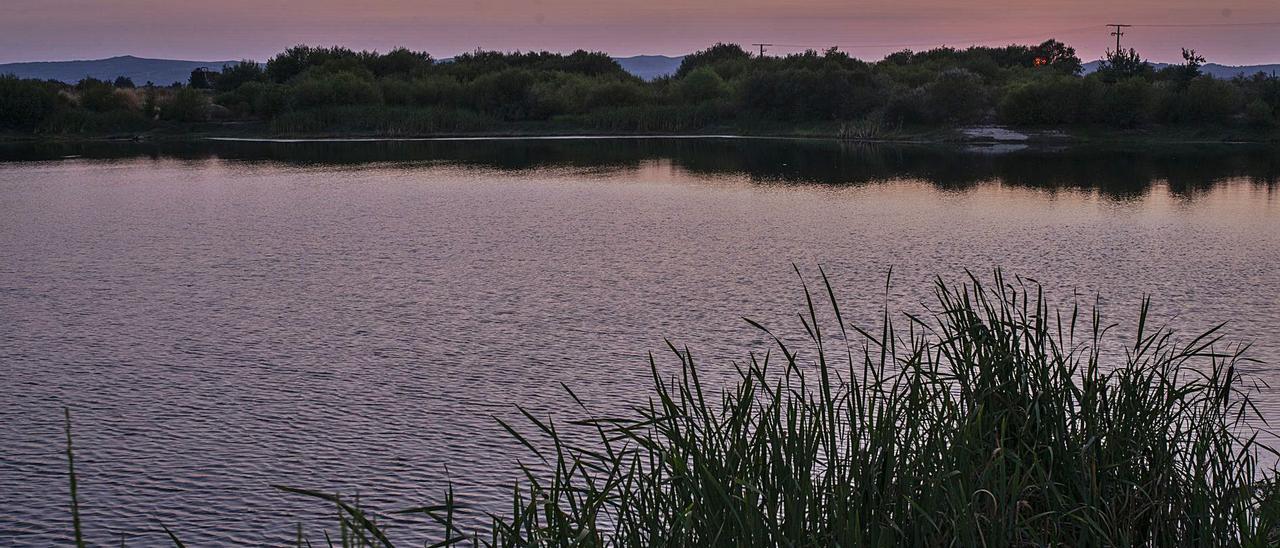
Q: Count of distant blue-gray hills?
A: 3